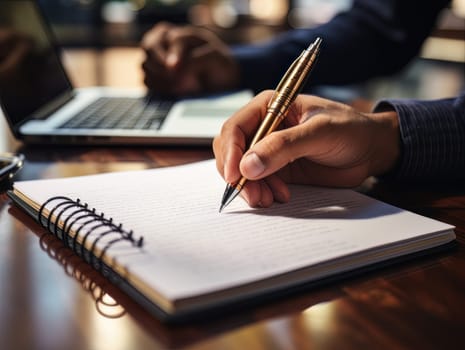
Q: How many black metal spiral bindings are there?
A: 9